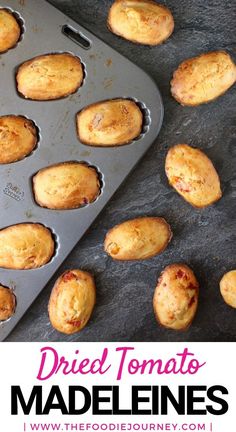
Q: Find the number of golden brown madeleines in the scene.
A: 14